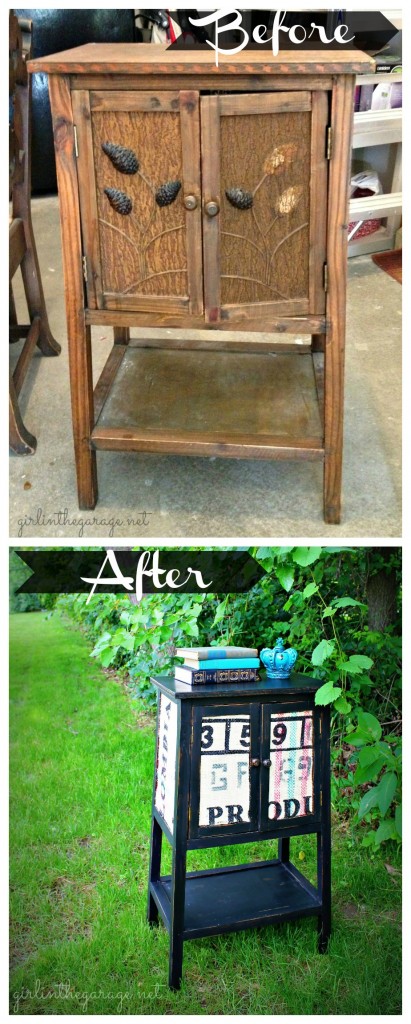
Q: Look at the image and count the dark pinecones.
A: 4